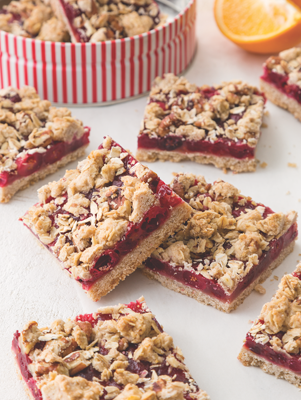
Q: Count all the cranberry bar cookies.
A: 9